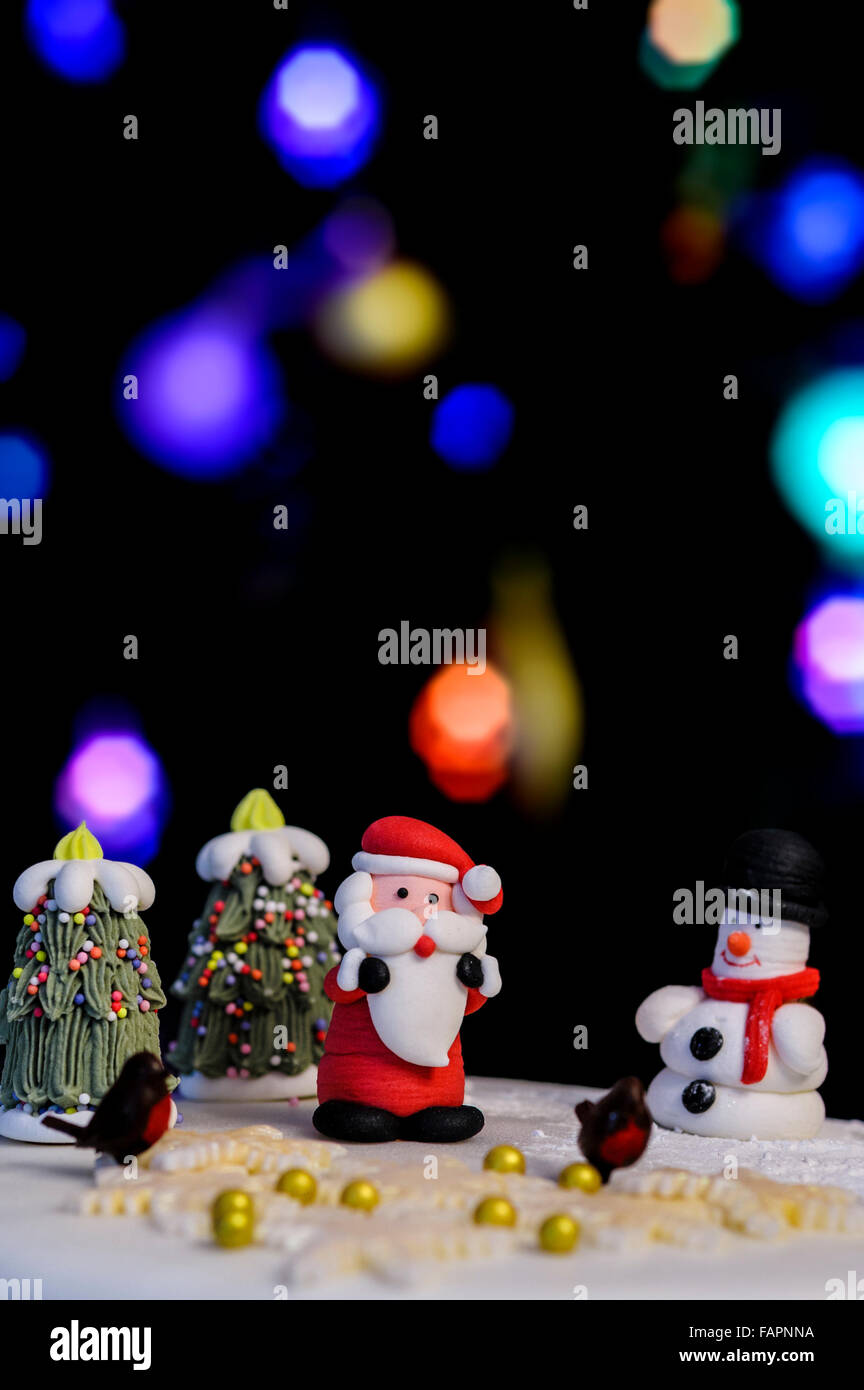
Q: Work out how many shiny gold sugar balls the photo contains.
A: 8